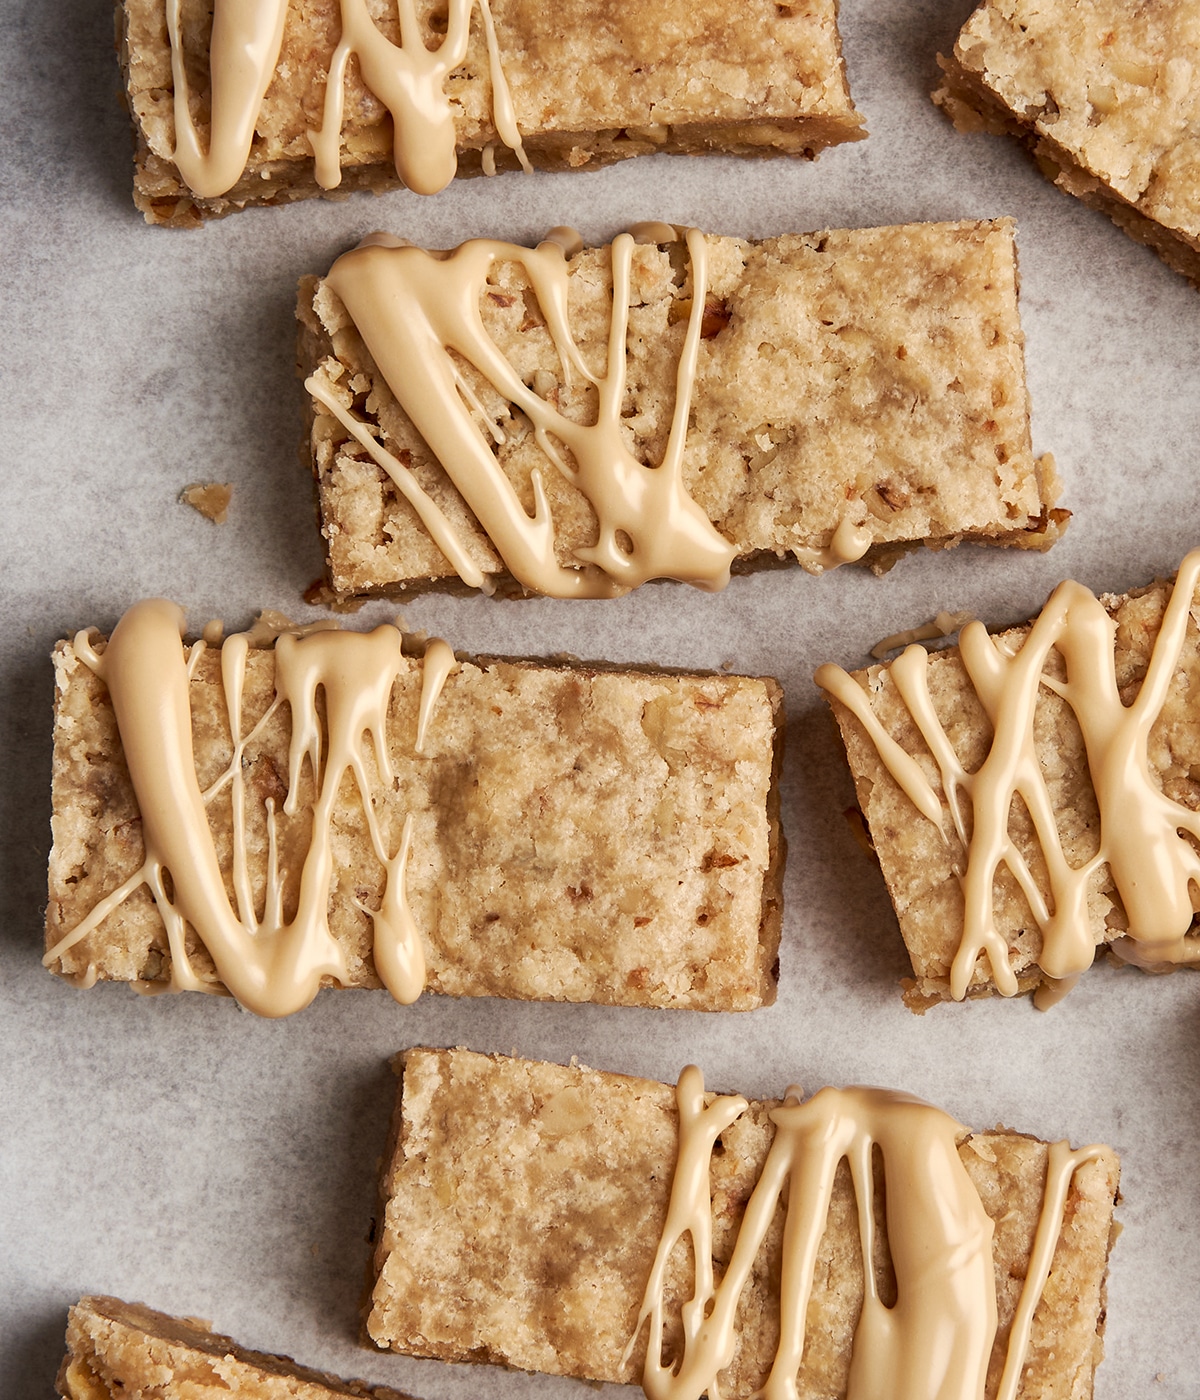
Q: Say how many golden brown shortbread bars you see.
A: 7